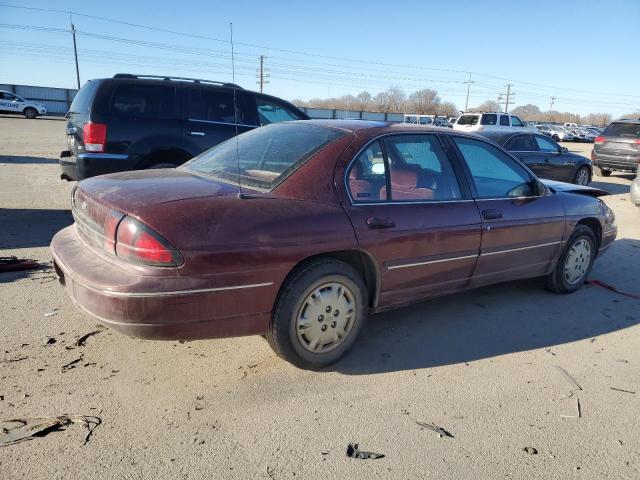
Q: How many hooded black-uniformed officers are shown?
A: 0